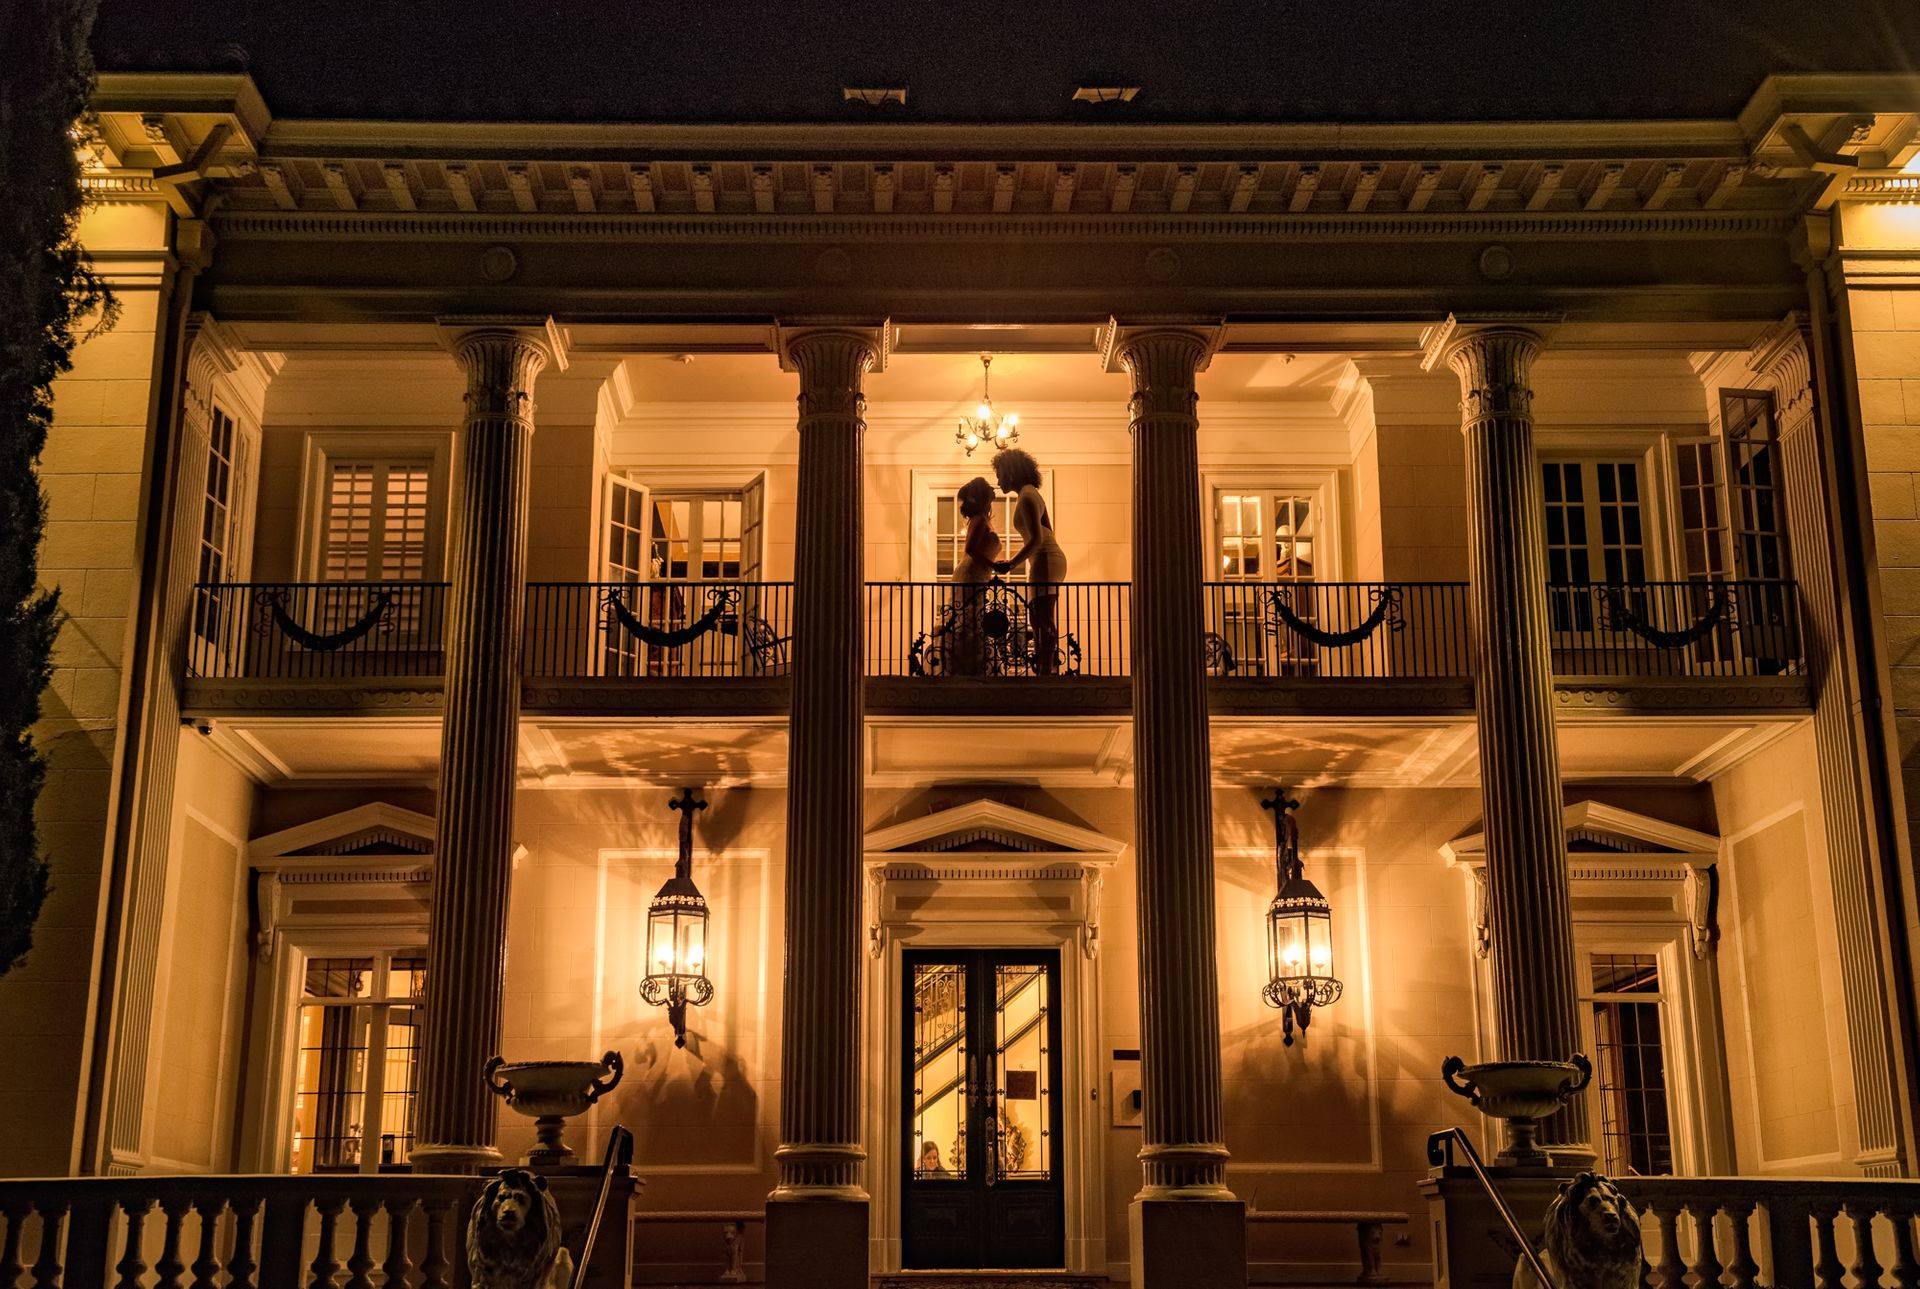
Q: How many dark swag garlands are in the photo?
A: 4